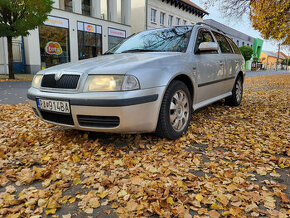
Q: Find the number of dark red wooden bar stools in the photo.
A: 0